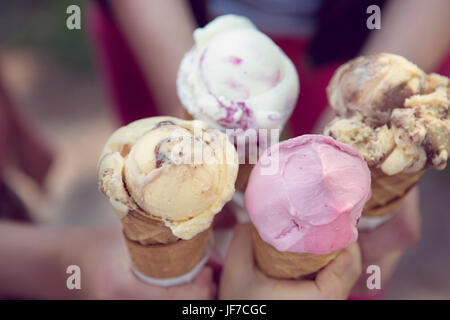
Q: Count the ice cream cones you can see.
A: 4